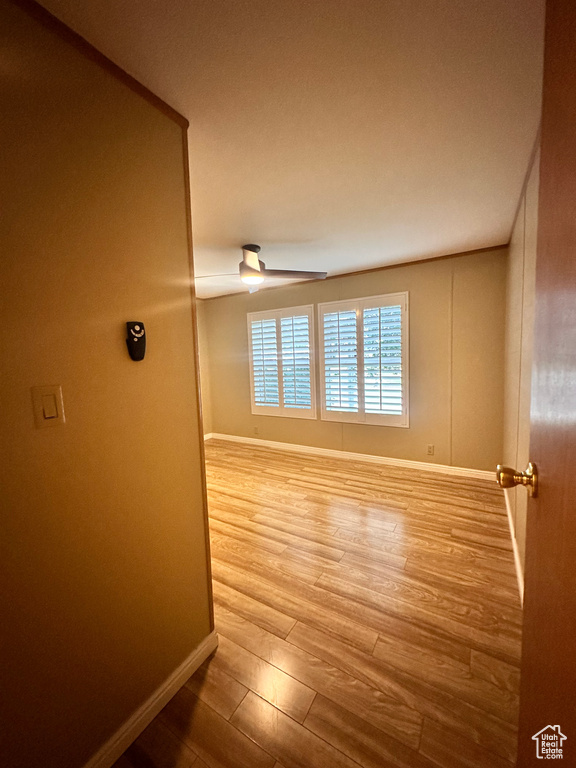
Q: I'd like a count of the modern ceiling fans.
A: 1